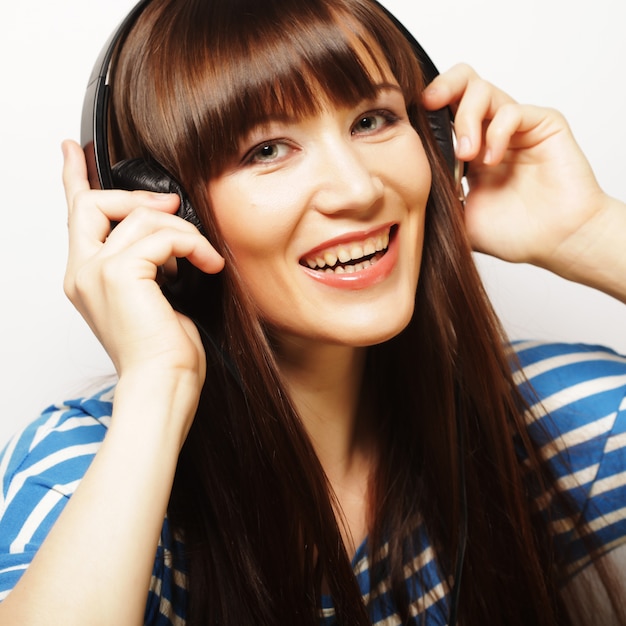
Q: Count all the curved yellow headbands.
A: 0